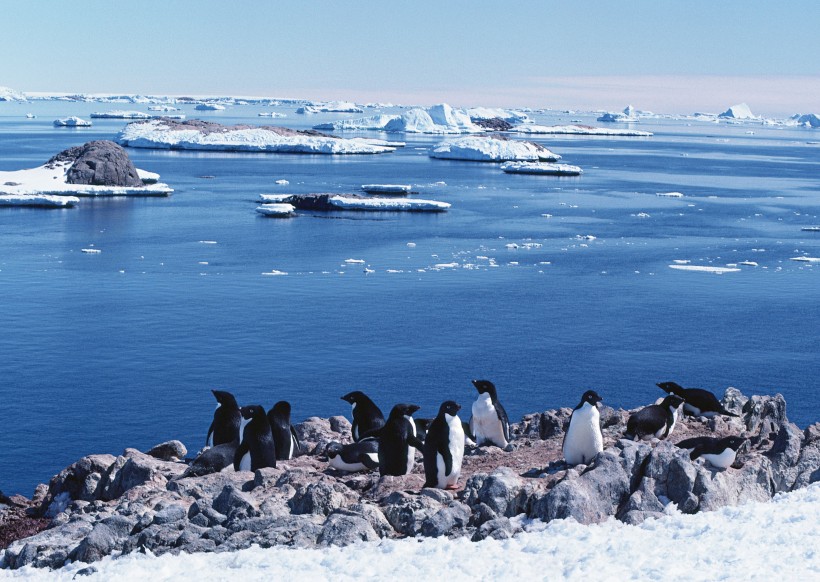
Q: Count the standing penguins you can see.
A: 8